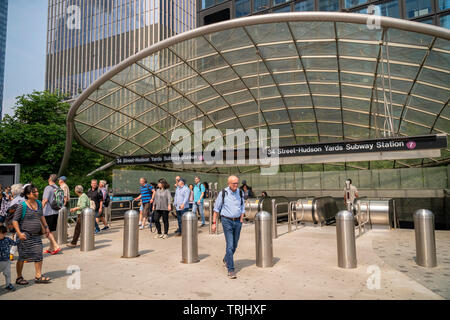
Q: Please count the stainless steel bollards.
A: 7